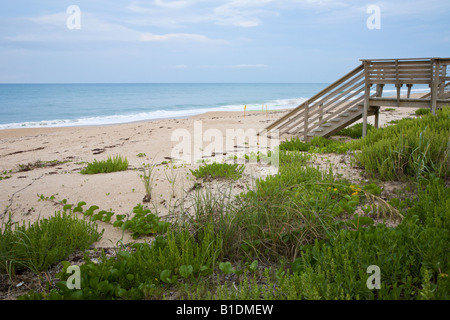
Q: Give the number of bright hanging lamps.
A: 0